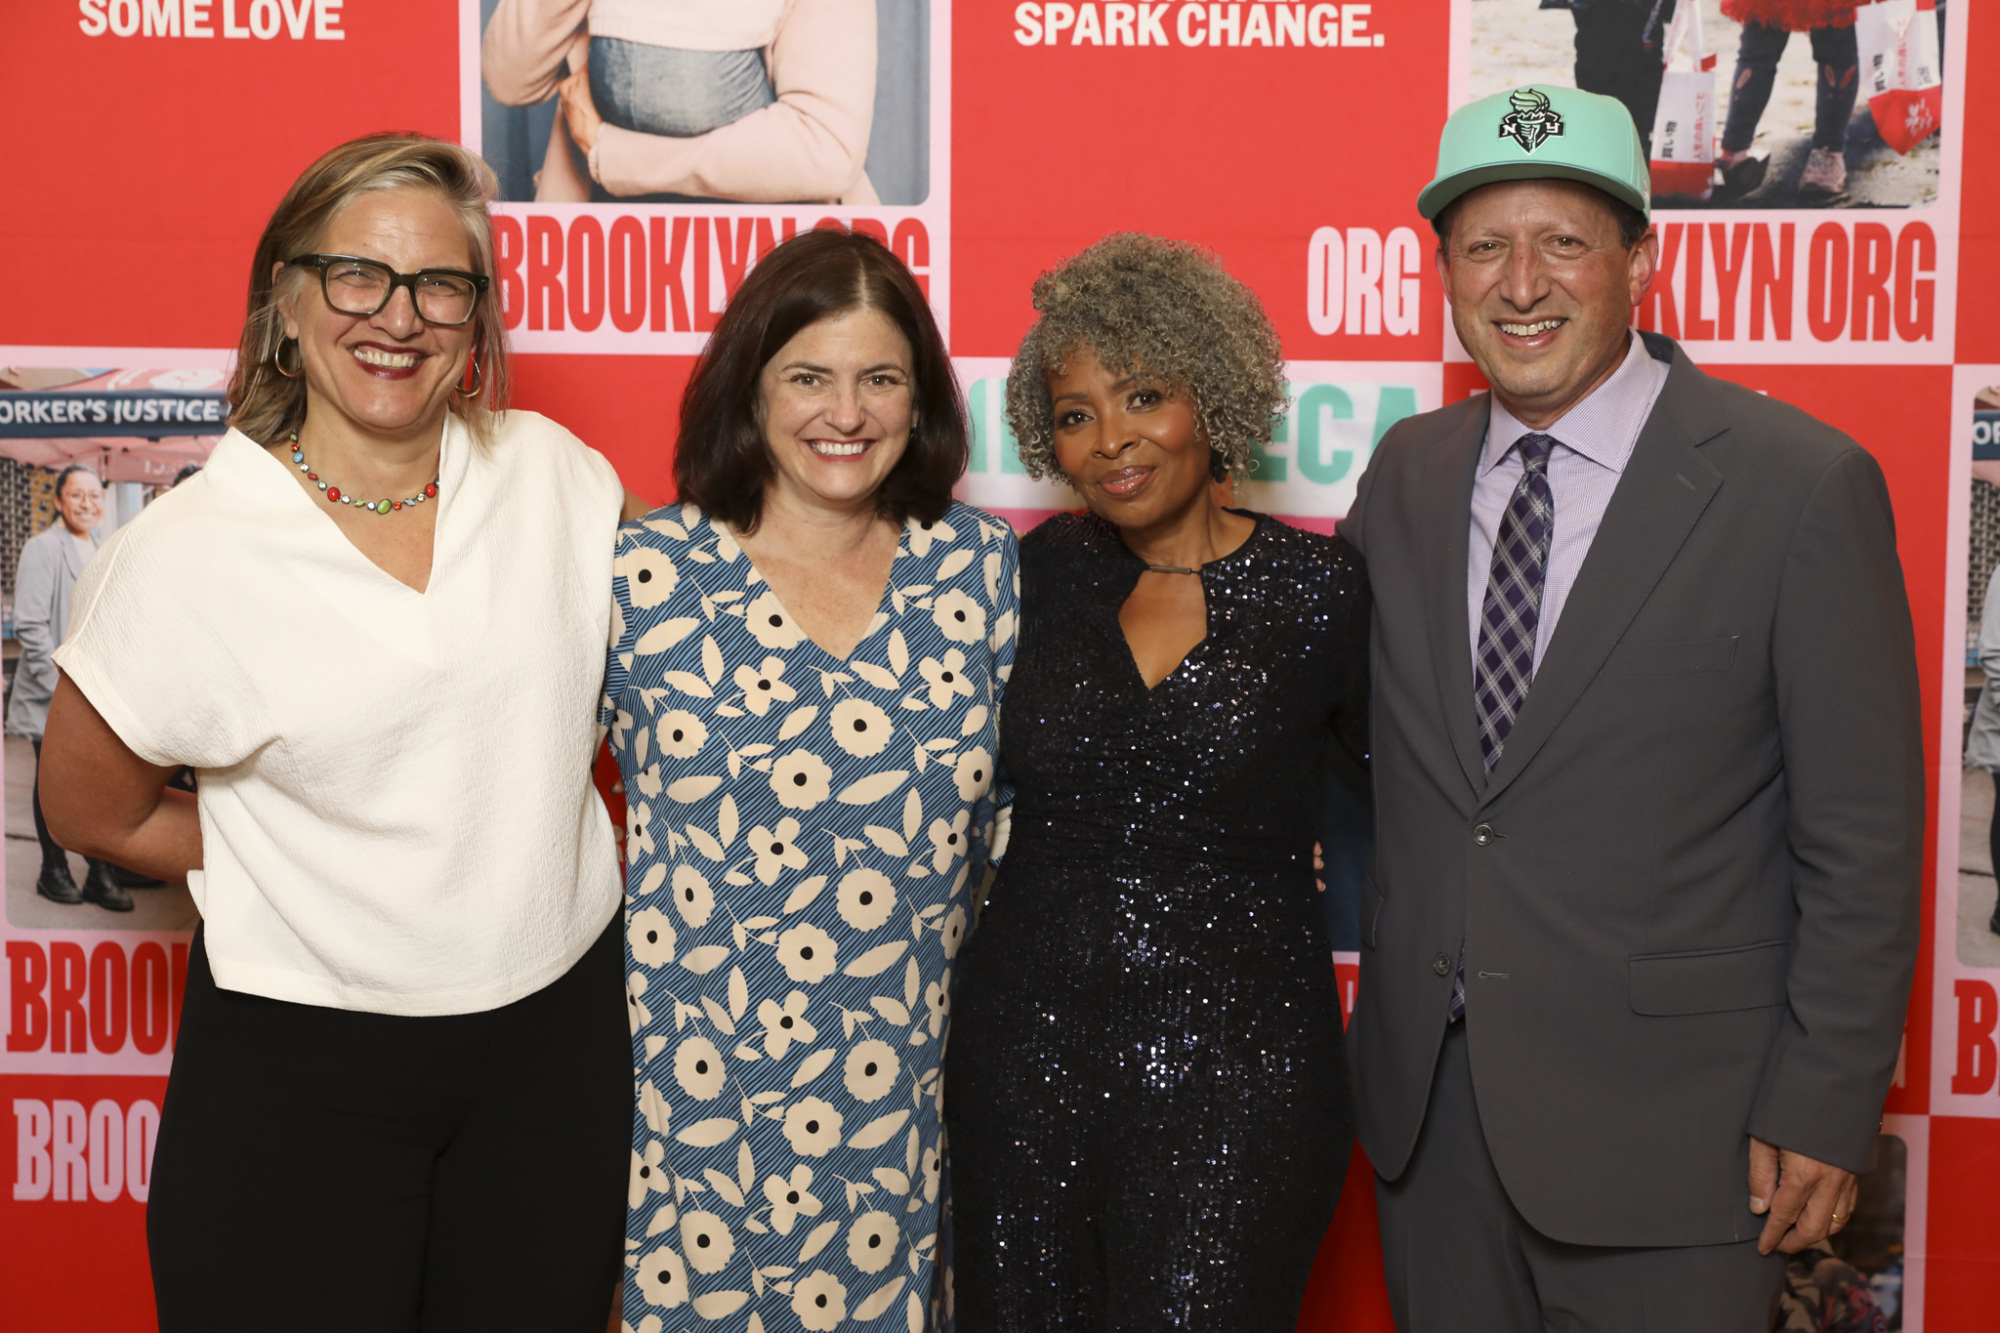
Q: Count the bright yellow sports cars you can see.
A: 0